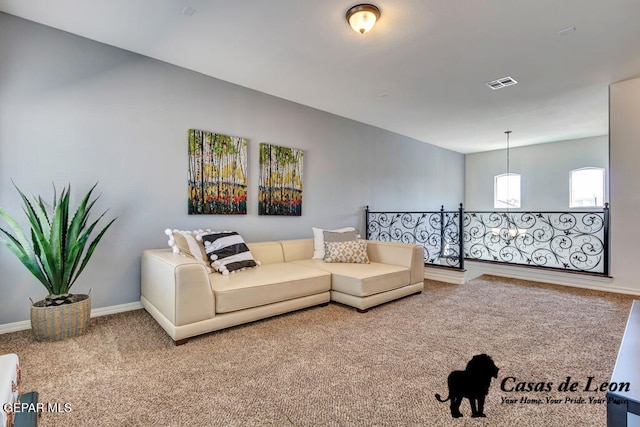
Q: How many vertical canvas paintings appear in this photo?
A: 2